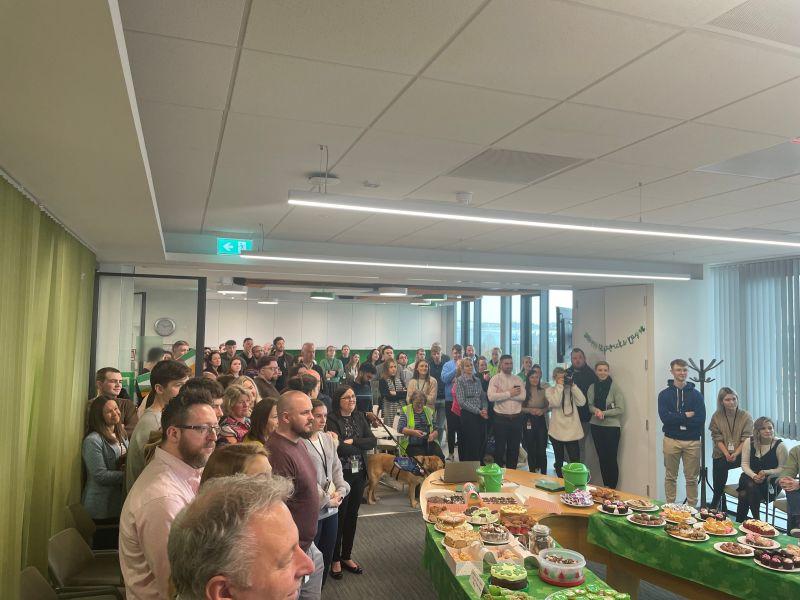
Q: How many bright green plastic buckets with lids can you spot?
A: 2